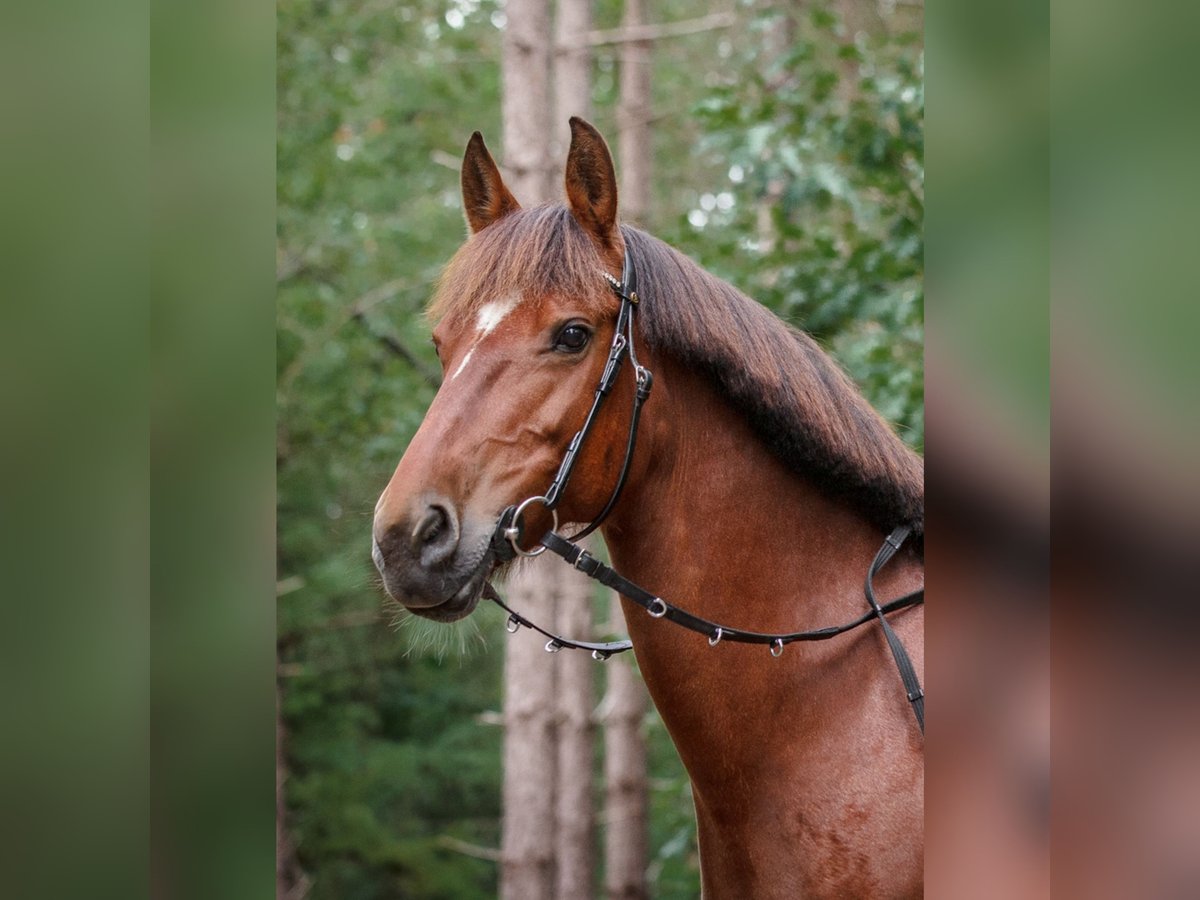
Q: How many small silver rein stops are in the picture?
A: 6